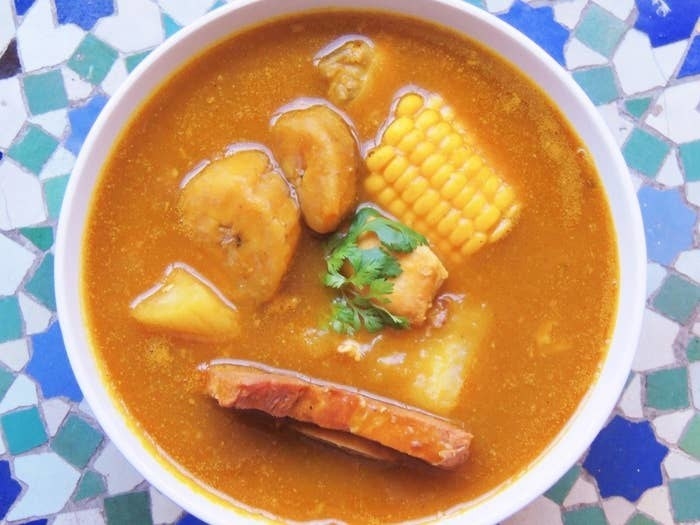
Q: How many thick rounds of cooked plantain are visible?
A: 2